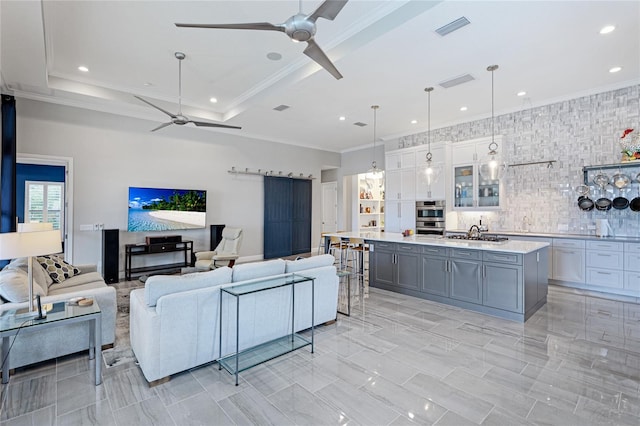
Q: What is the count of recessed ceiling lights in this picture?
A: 8